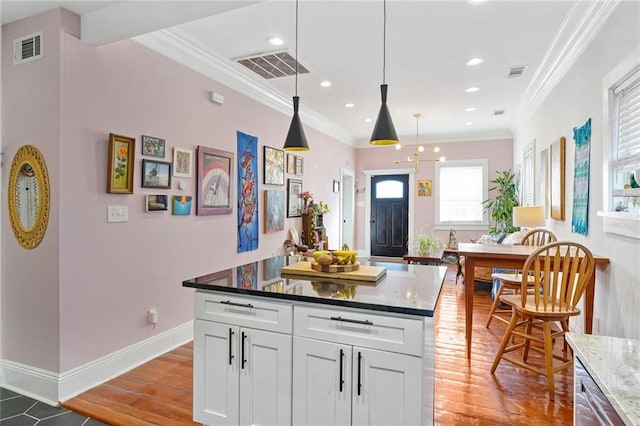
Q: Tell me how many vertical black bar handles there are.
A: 4